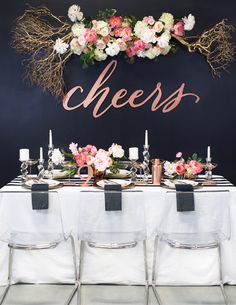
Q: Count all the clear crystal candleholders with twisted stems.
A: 6